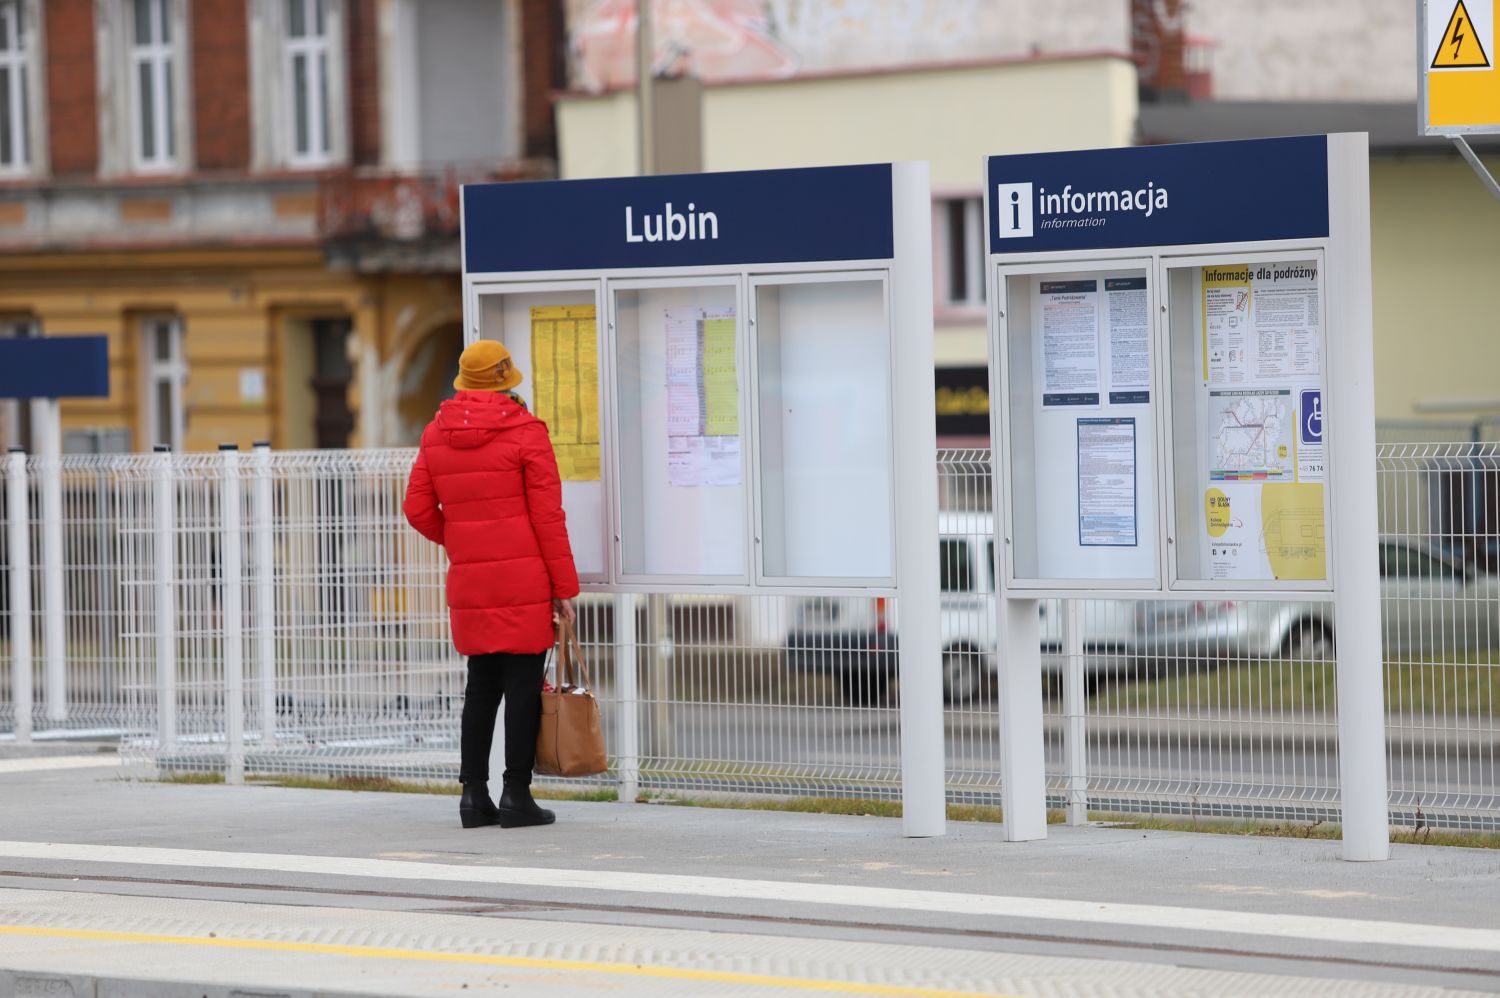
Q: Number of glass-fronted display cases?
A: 5